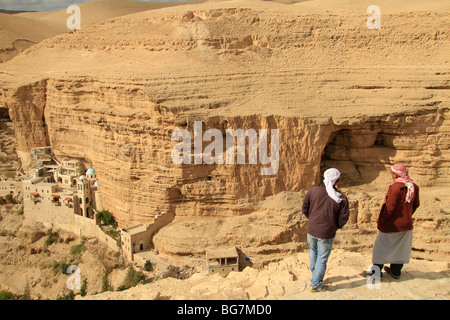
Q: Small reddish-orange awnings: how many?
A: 3